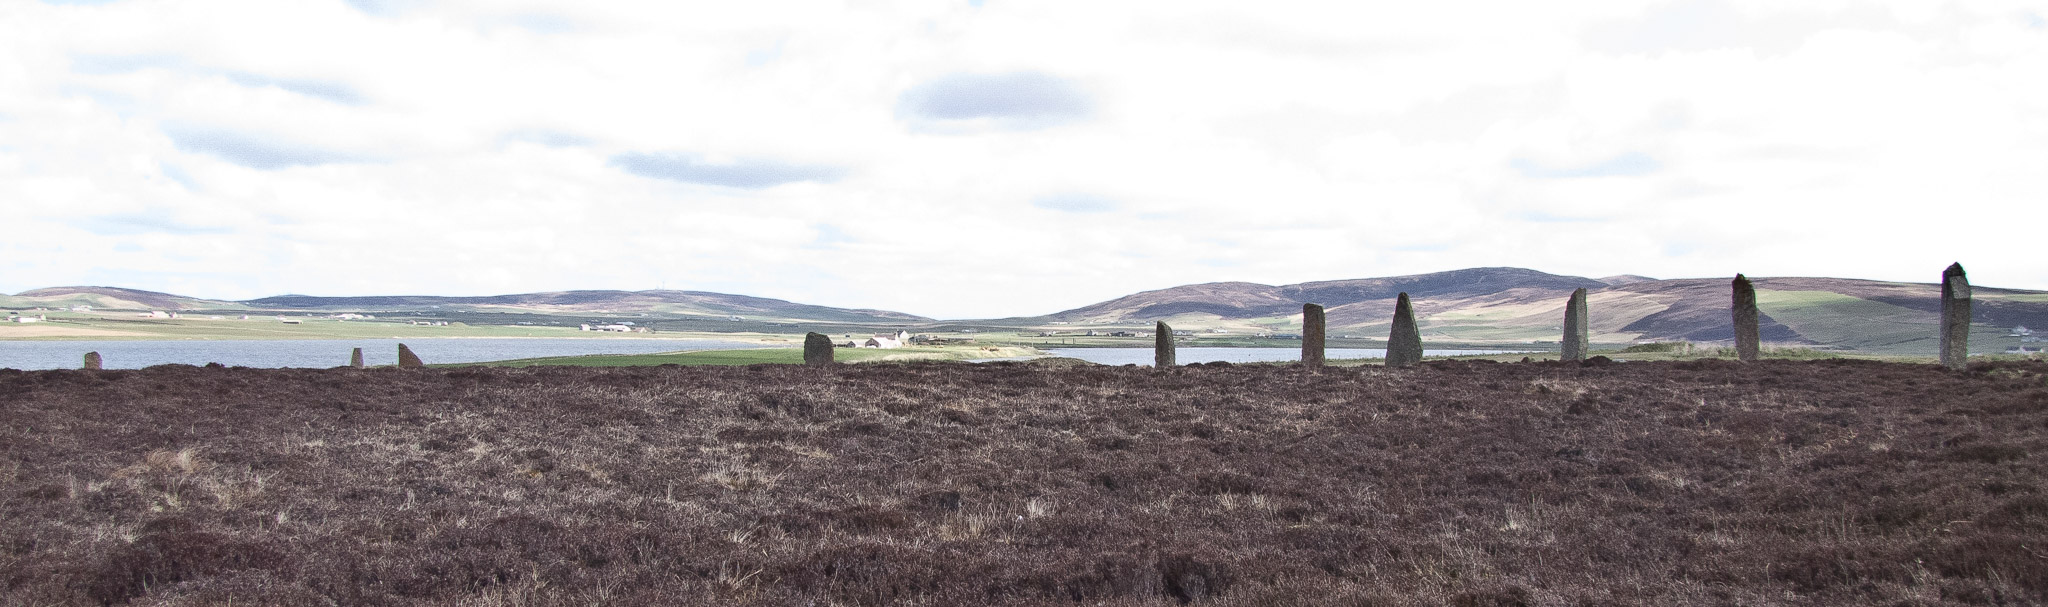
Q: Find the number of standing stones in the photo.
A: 10